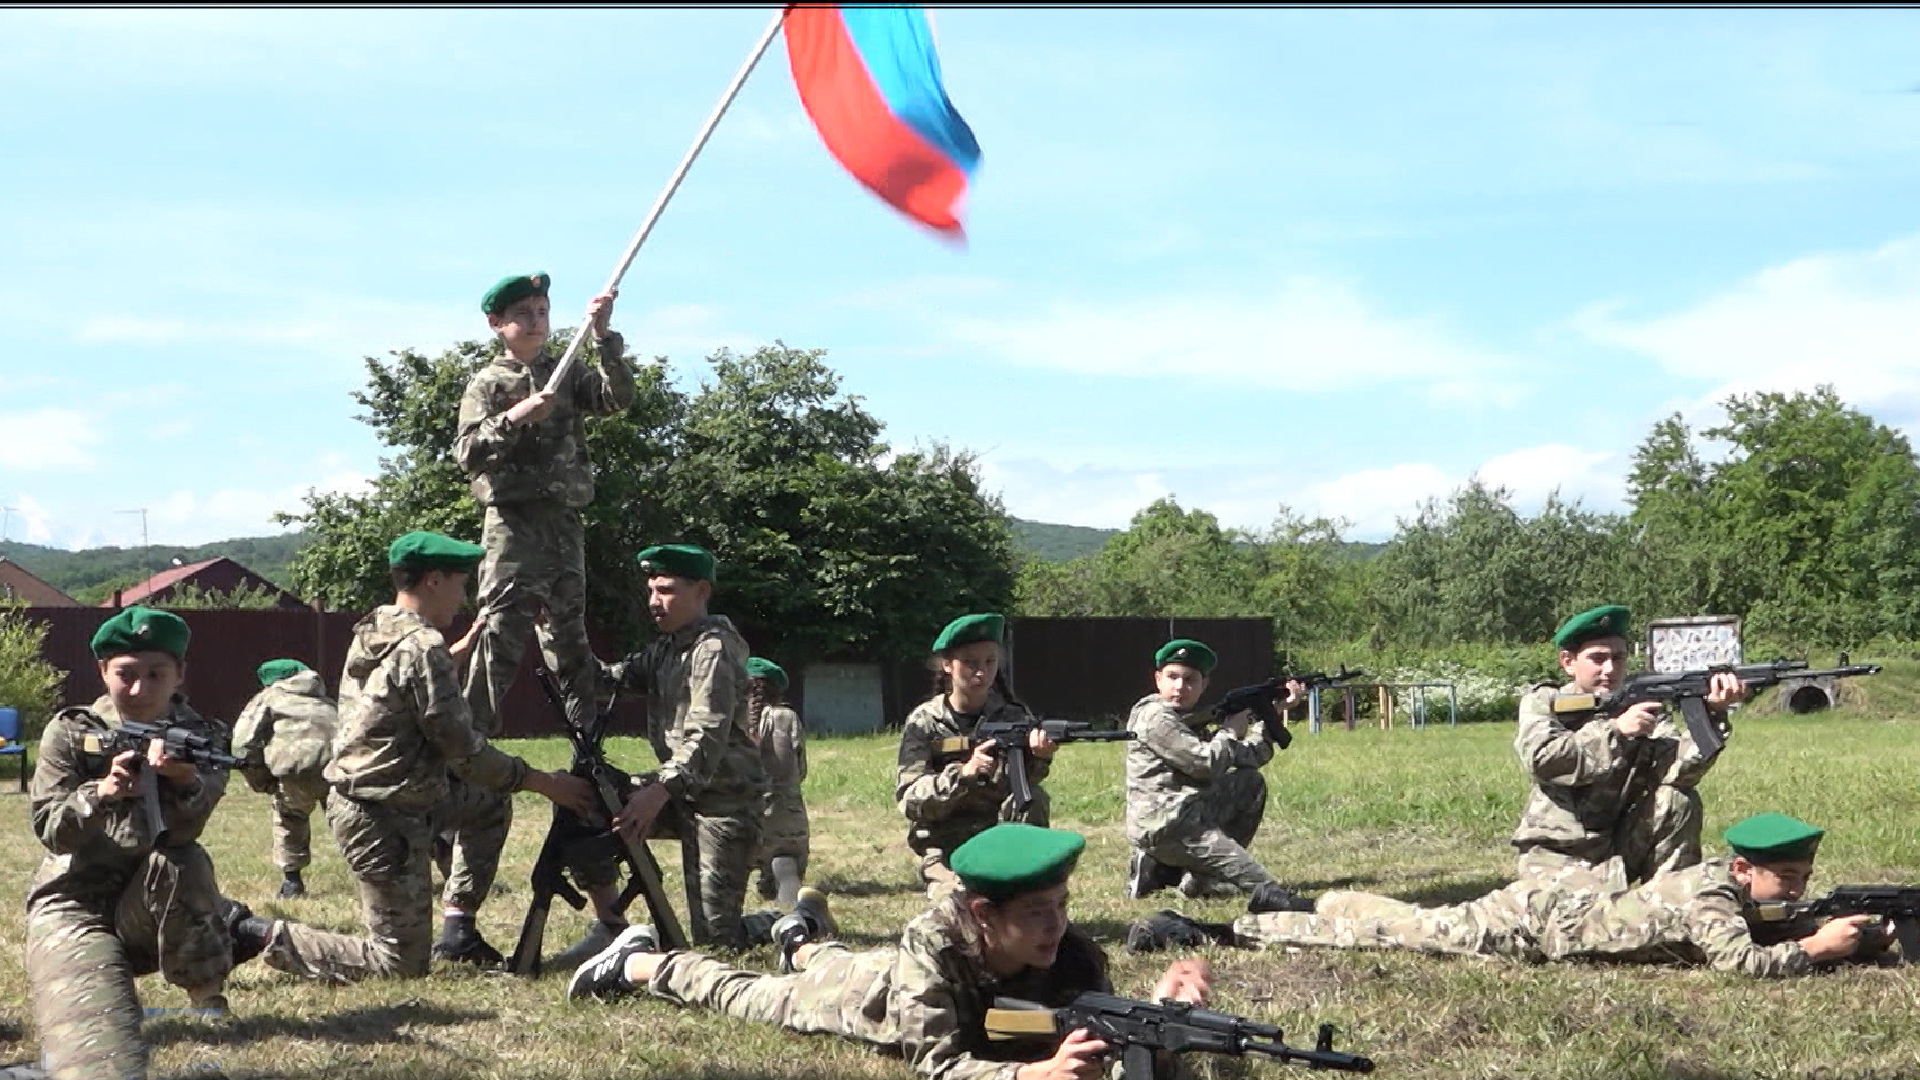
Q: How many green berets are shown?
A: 11